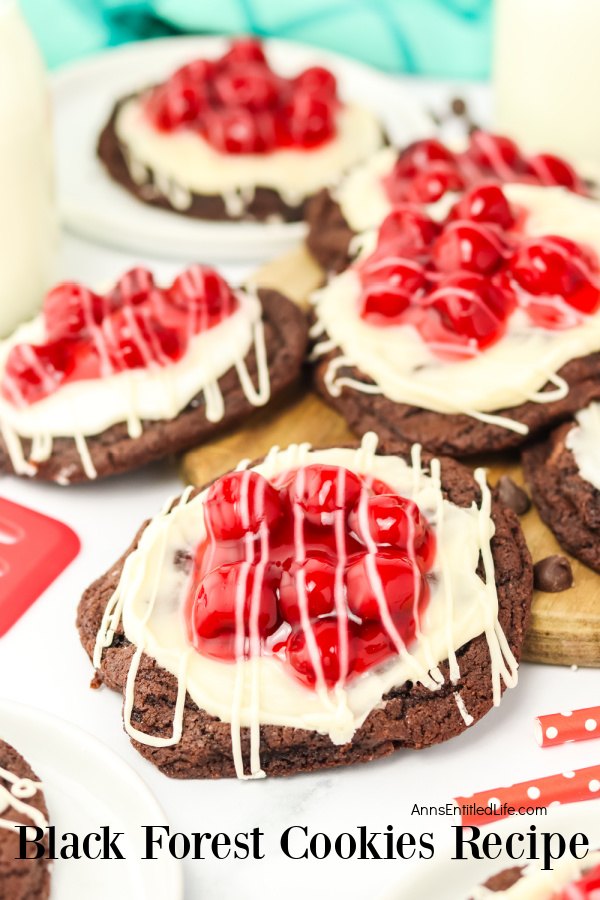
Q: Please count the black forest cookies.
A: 8